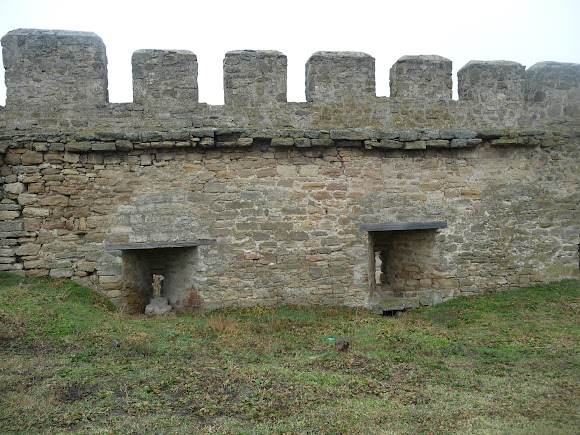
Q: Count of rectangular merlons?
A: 7